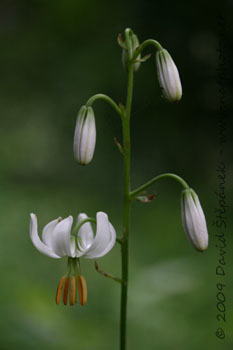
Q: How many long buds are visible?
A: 3